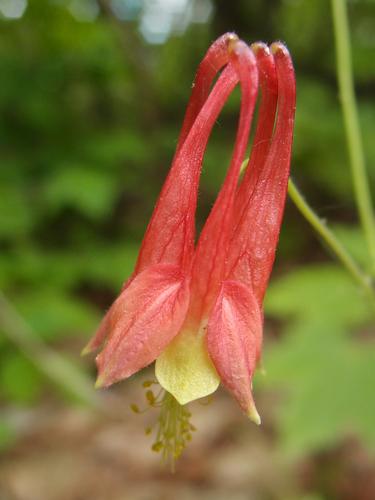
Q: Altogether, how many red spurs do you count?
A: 5